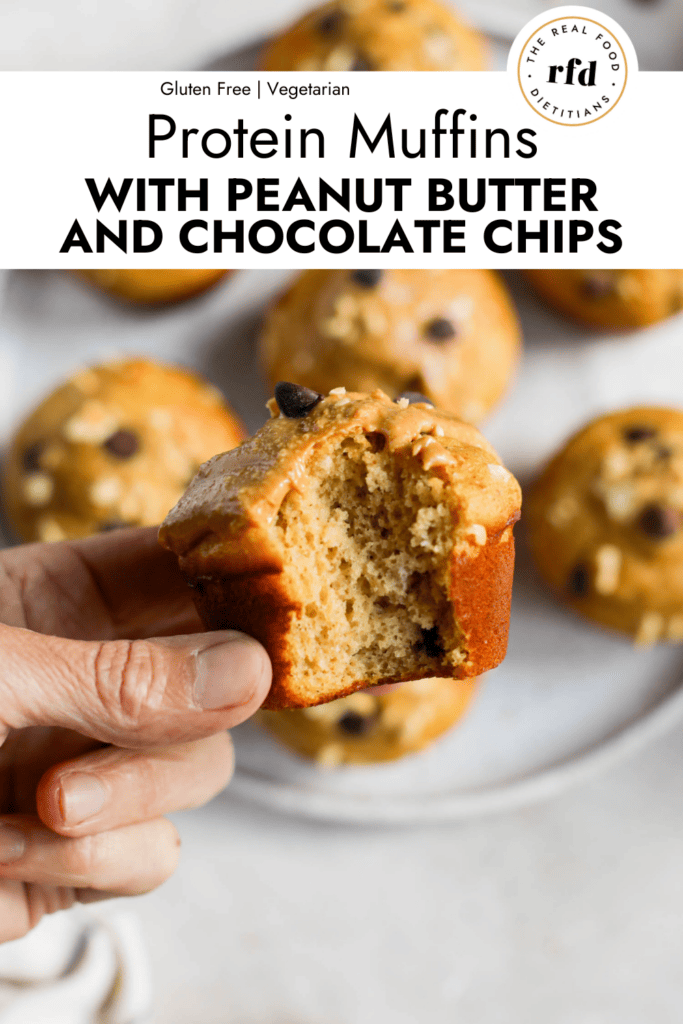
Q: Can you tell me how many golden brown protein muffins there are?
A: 8